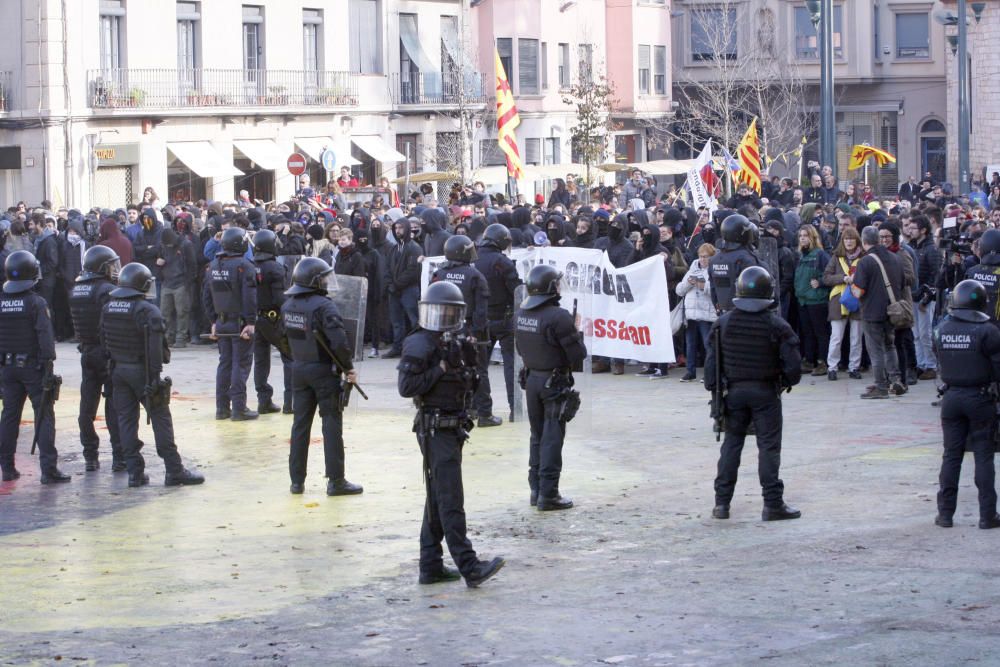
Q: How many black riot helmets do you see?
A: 14